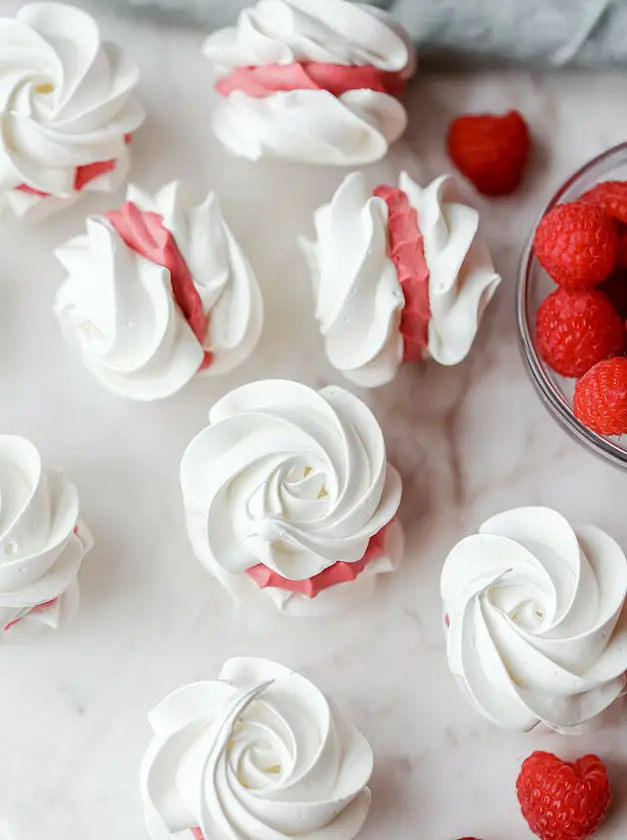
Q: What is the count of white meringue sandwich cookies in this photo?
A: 8